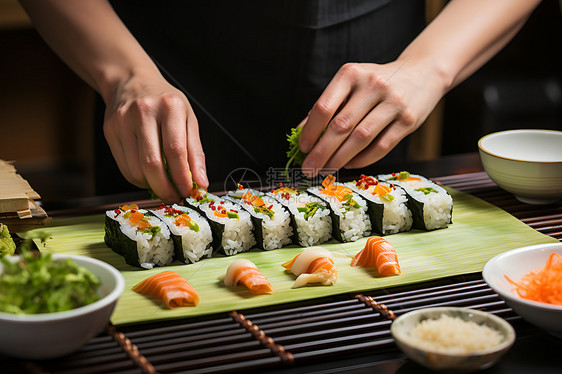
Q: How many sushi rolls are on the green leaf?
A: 8